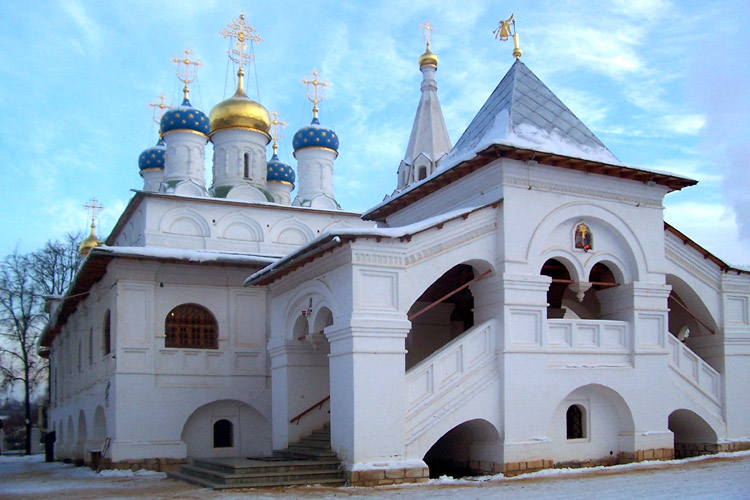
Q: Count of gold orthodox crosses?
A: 7